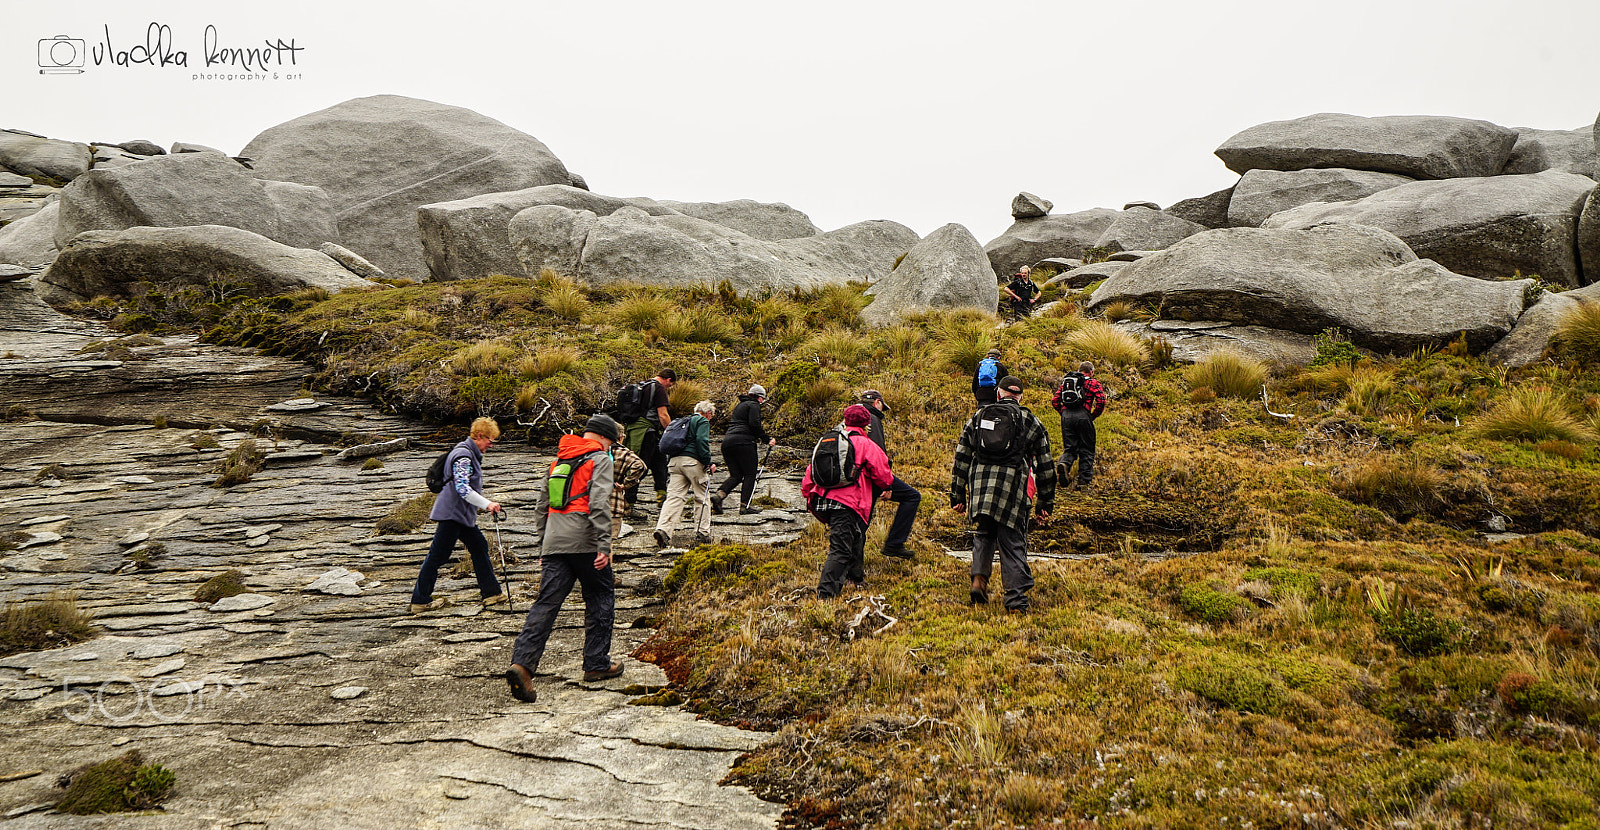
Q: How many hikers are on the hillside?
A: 12